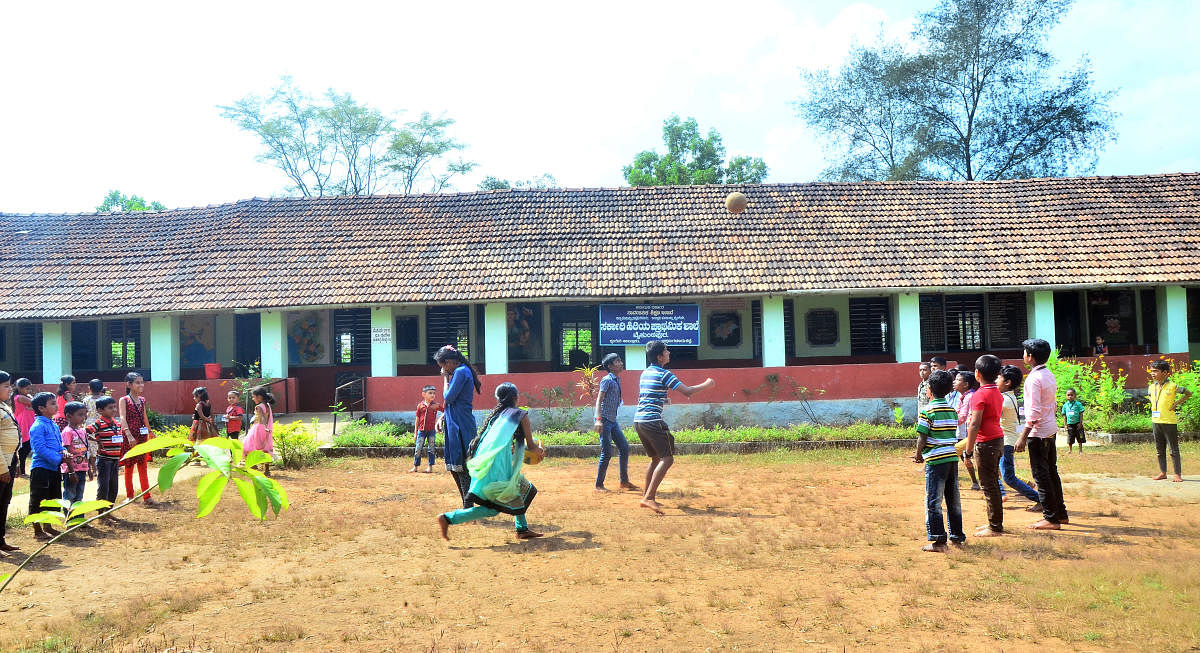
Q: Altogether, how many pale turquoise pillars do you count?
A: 10